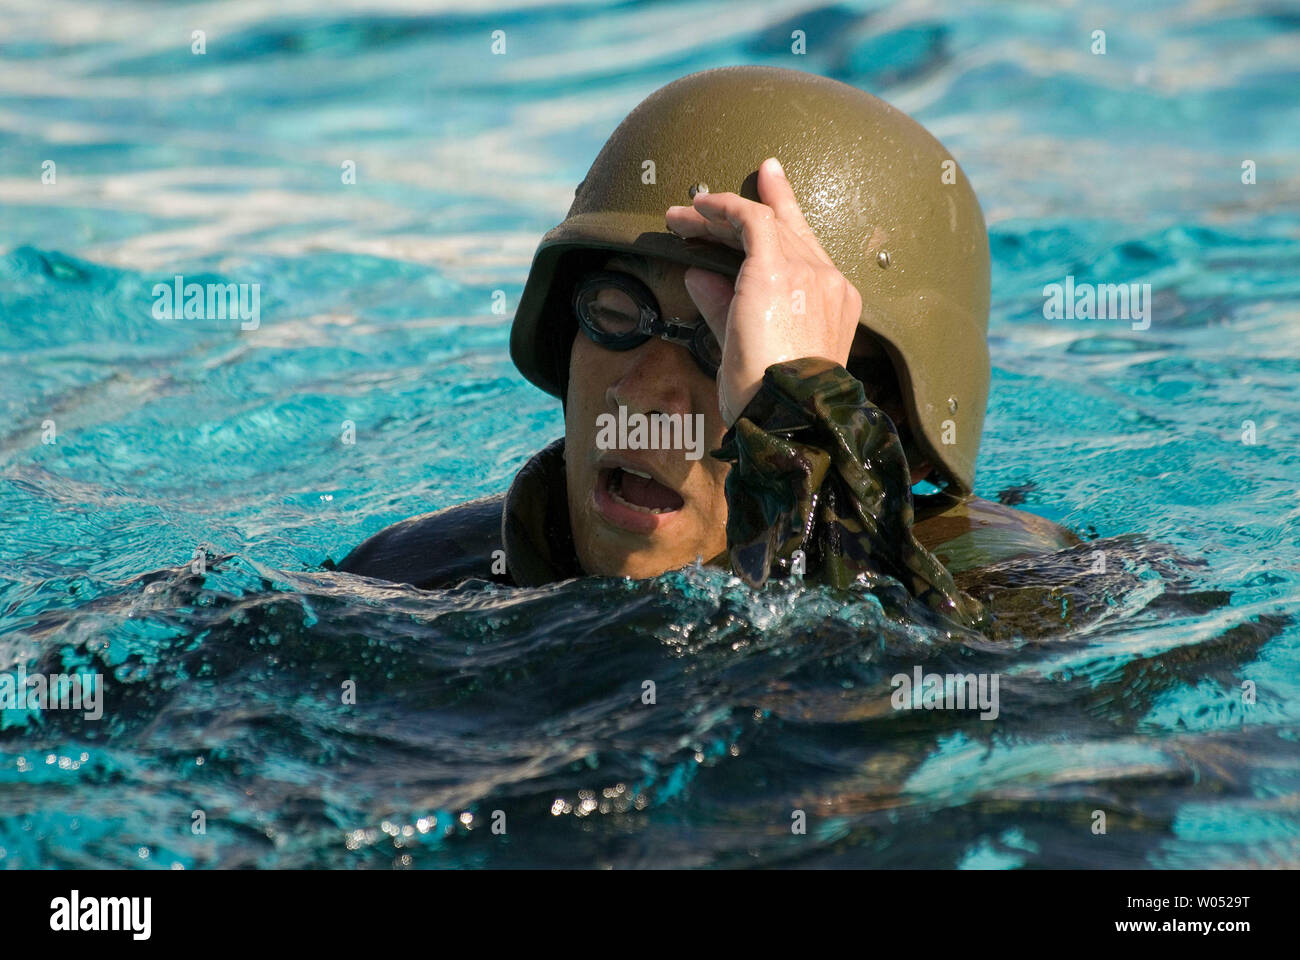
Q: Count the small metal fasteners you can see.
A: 3